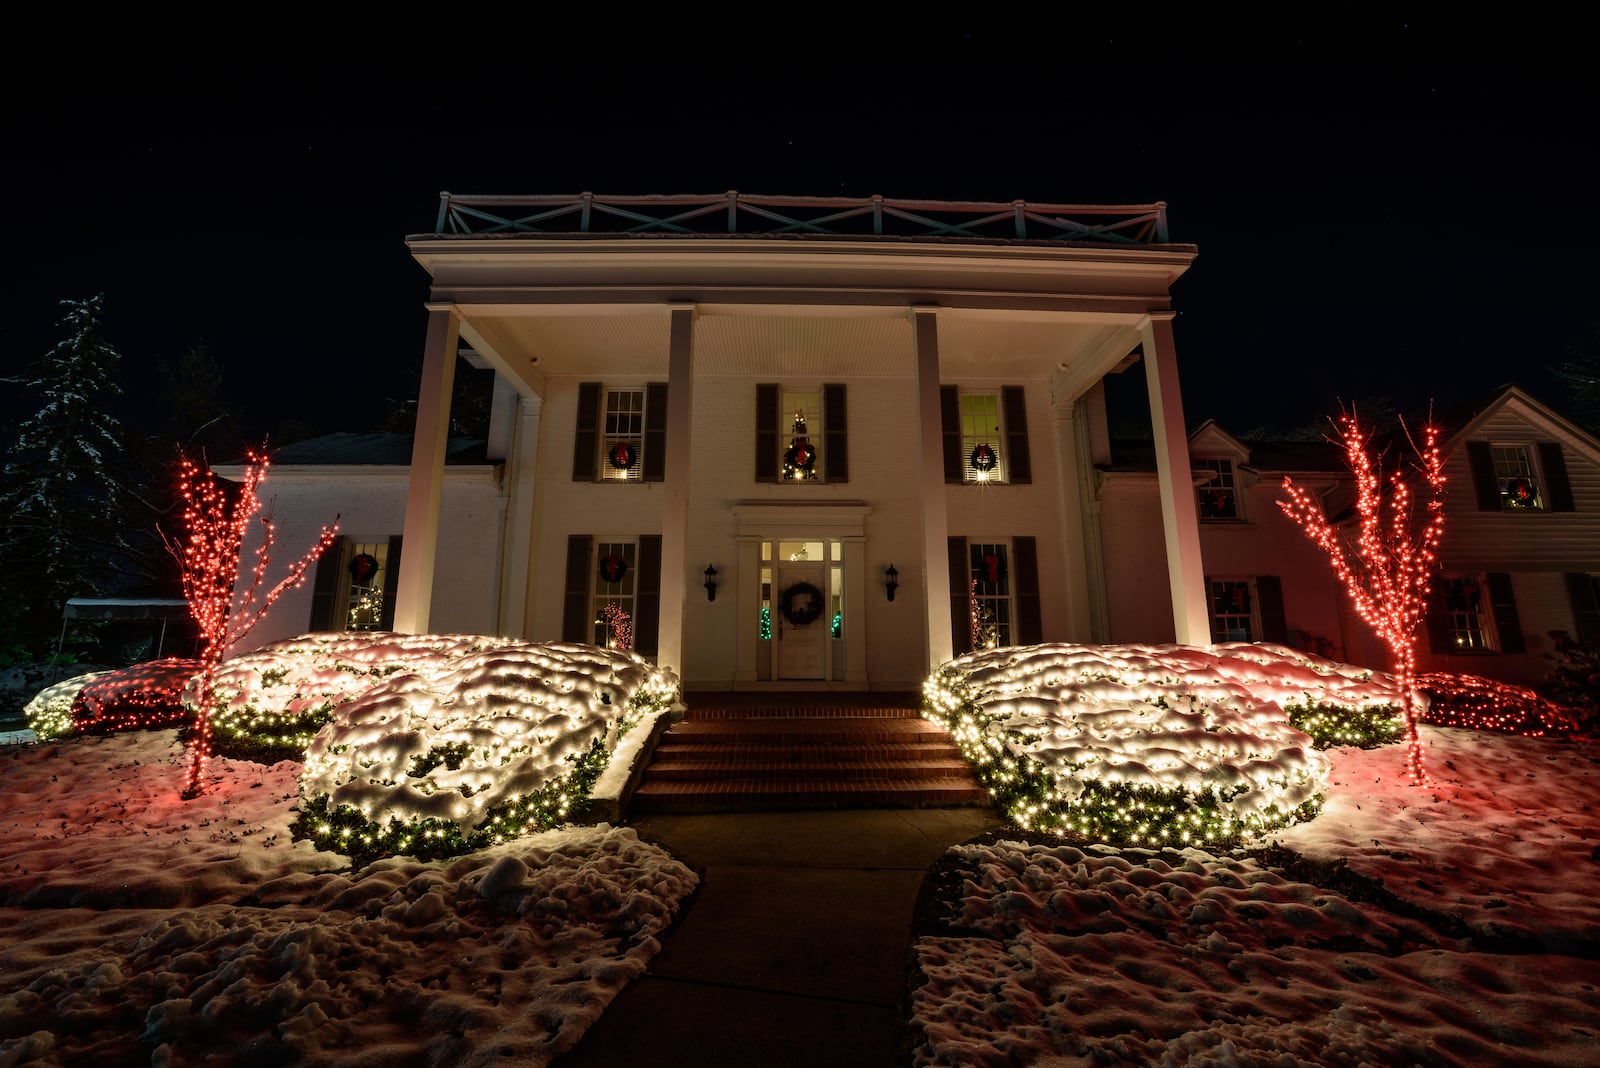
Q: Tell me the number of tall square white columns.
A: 4